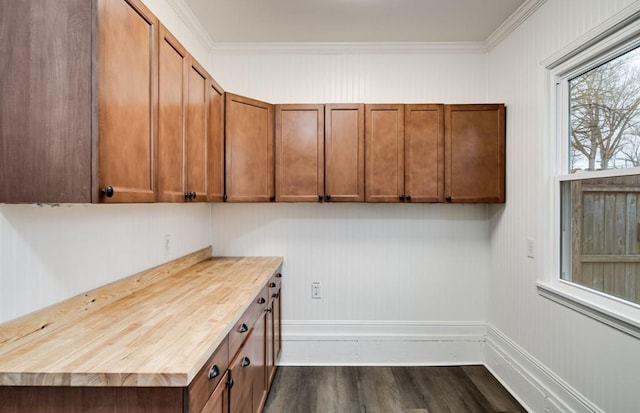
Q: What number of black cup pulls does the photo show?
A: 6